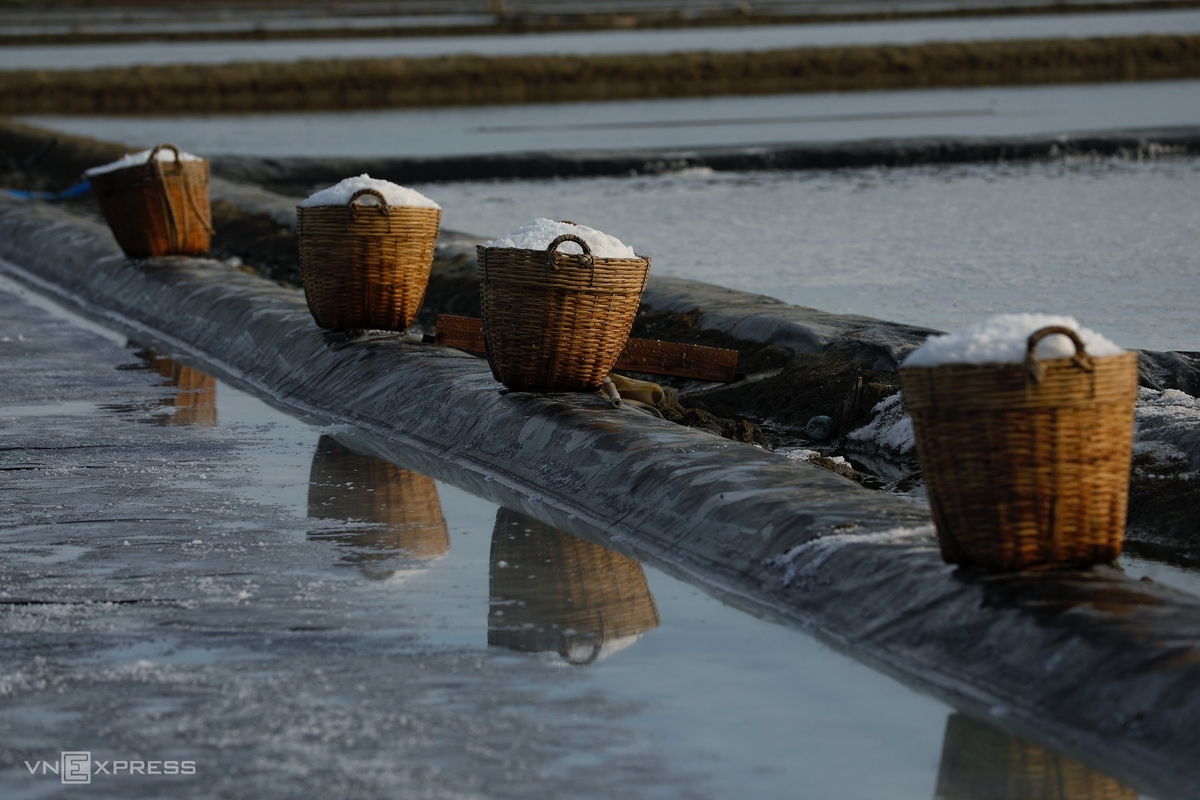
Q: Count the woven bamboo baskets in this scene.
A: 4